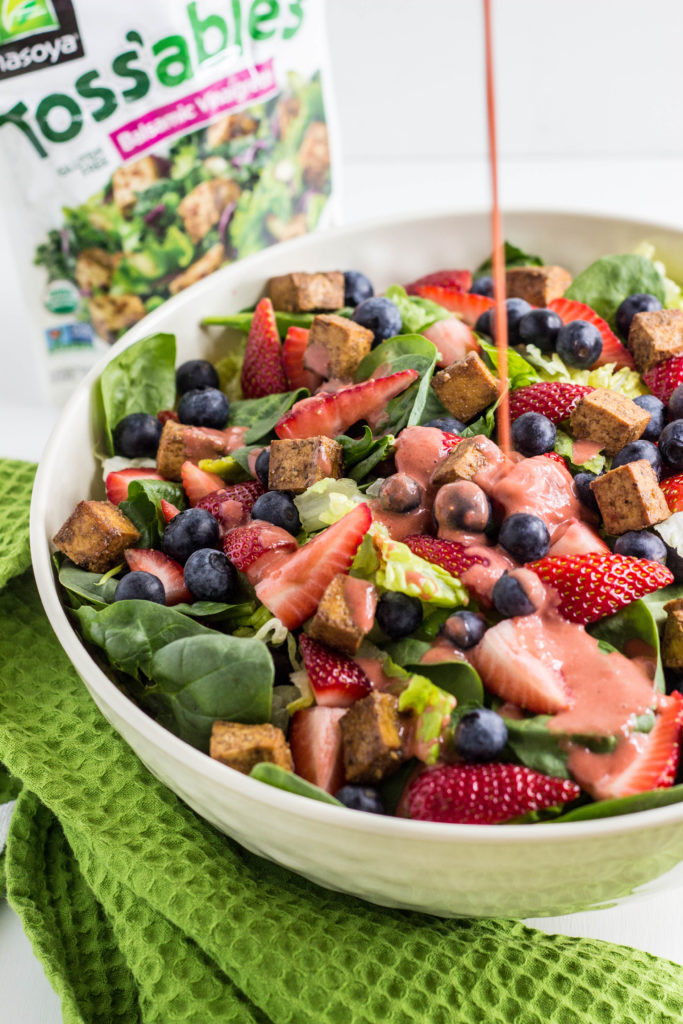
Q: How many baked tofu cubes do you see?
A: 15